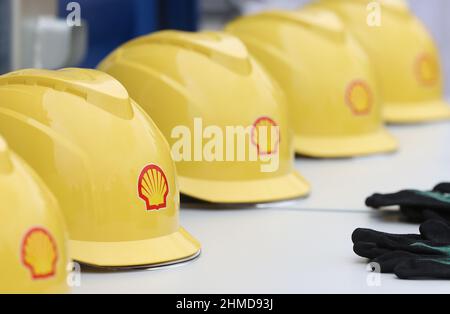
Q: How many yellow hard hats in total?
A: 5